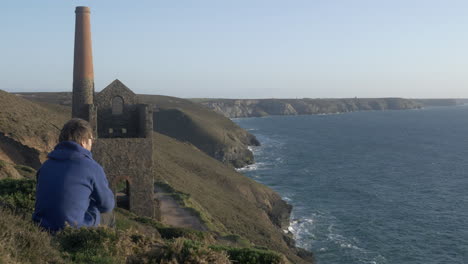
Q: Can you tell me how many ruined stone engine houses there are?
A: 1